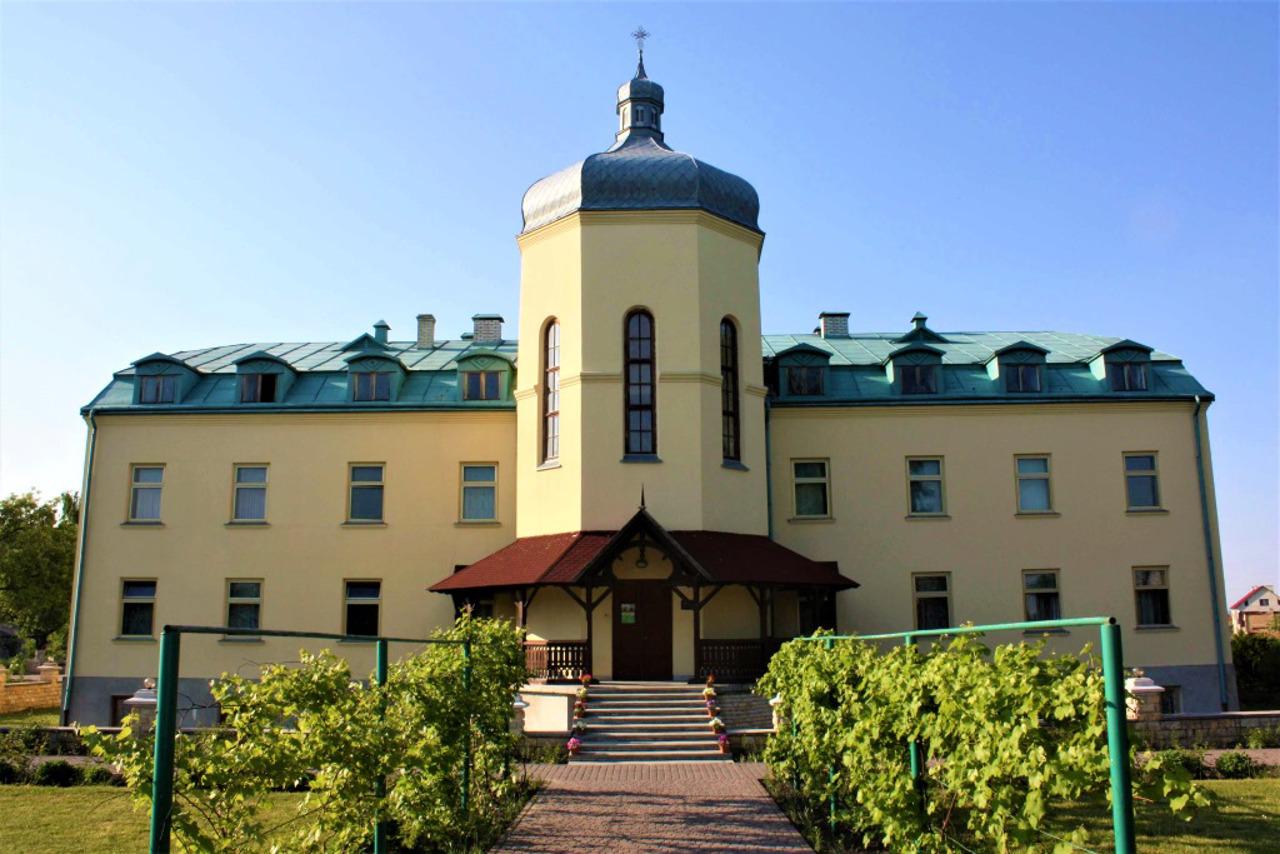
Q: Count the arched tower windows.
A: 3